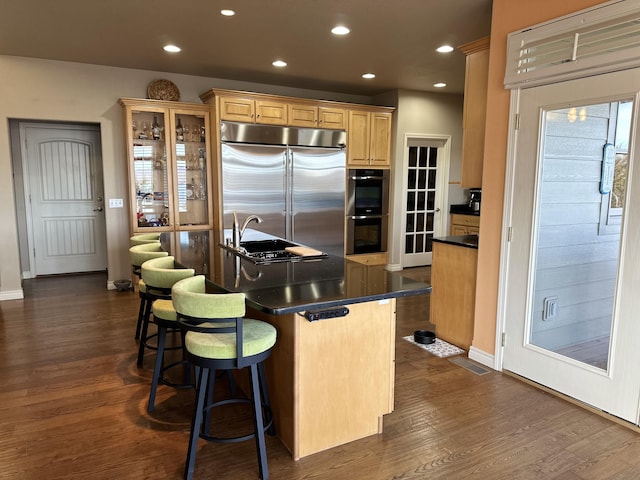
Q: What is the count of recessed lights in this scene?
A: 7